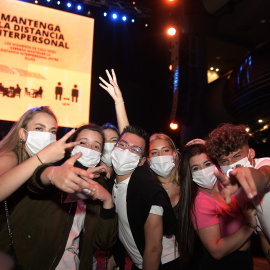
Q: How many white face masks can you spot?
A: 7